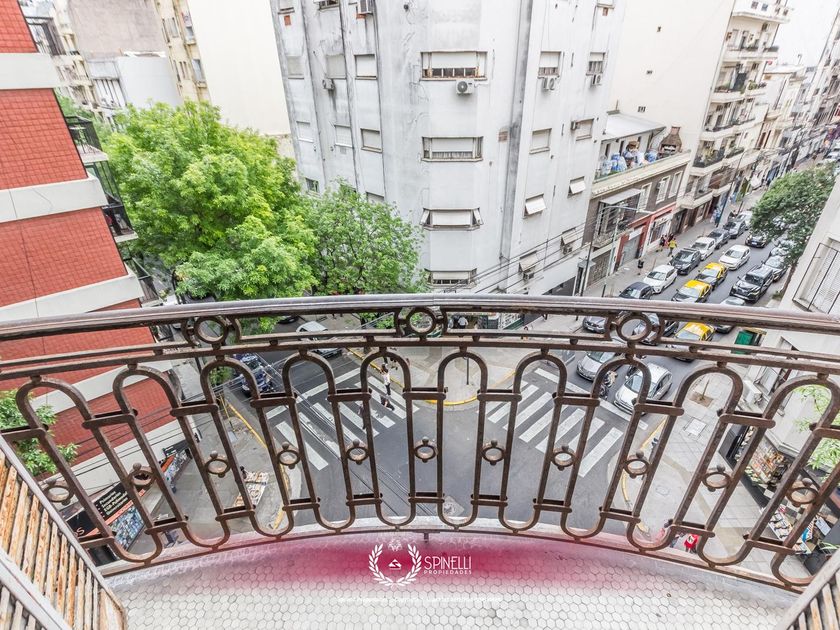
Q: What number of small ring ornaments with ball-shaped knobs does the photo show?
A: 11